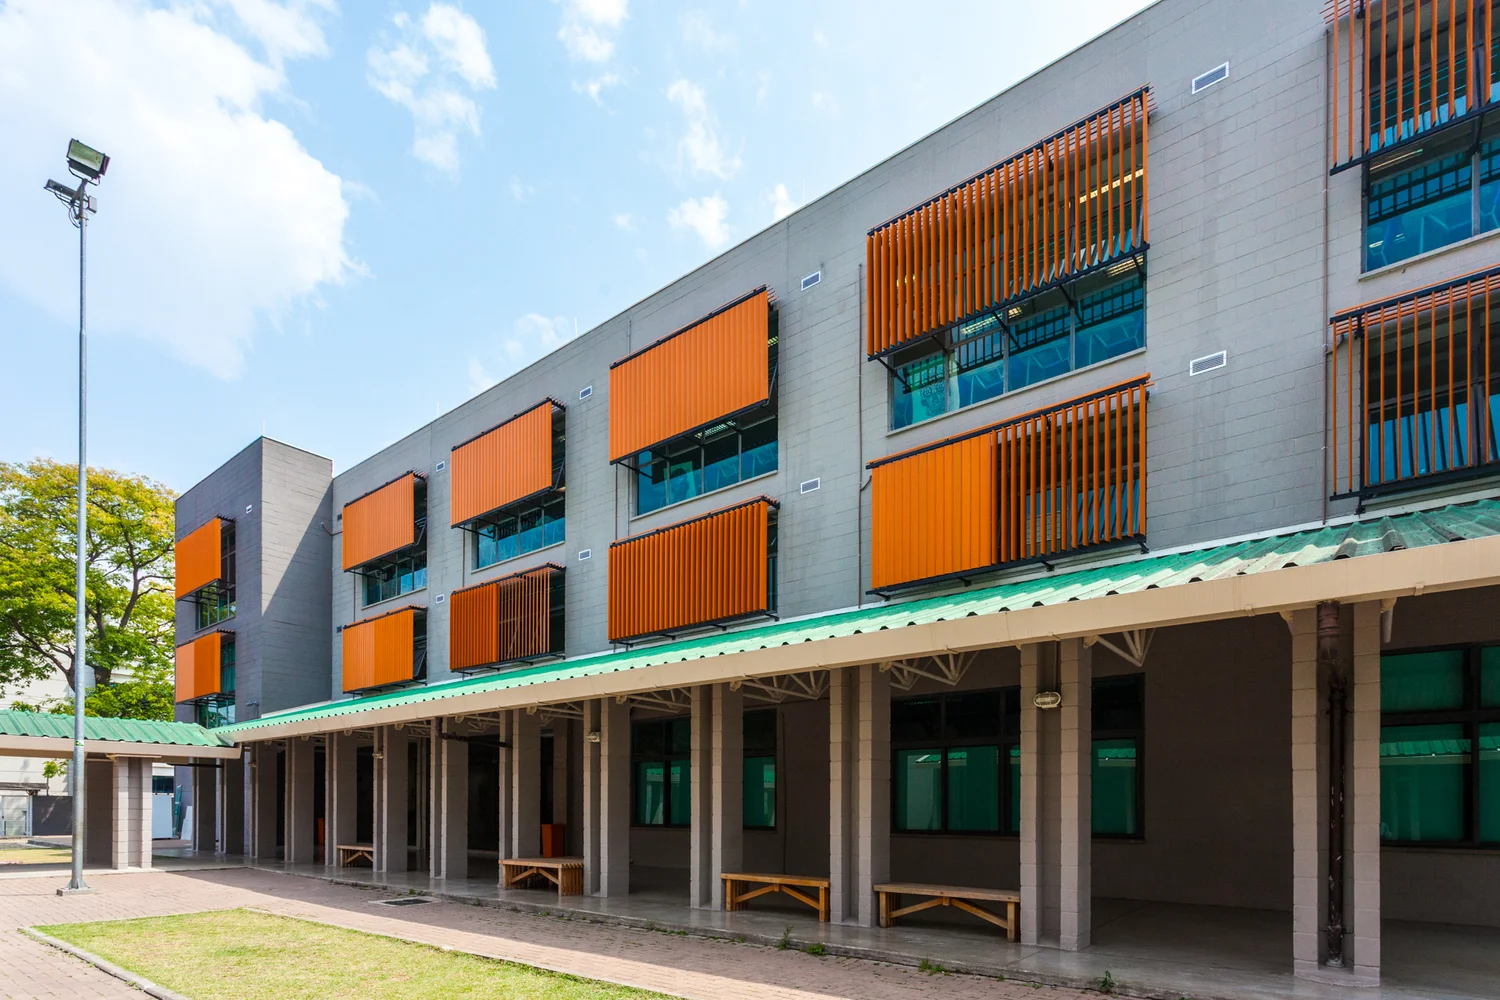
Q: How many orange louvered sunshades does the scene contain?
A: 12